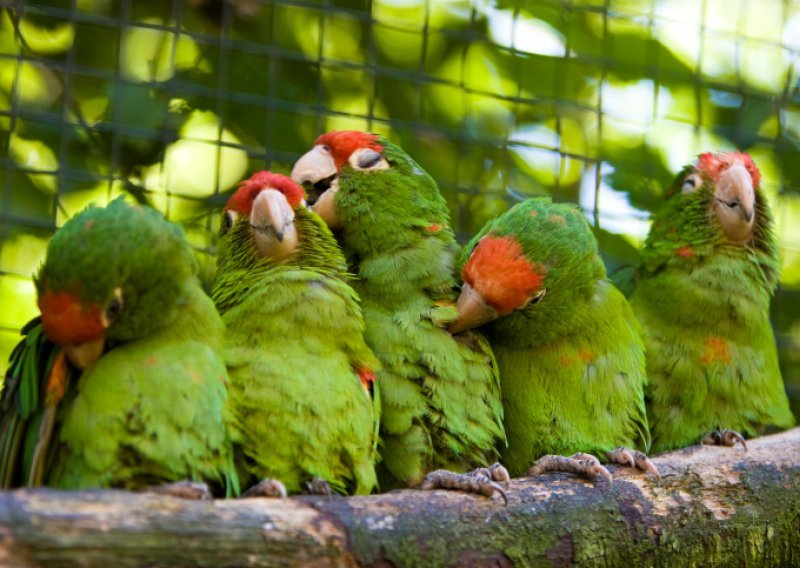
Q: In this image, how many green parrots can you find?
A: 5